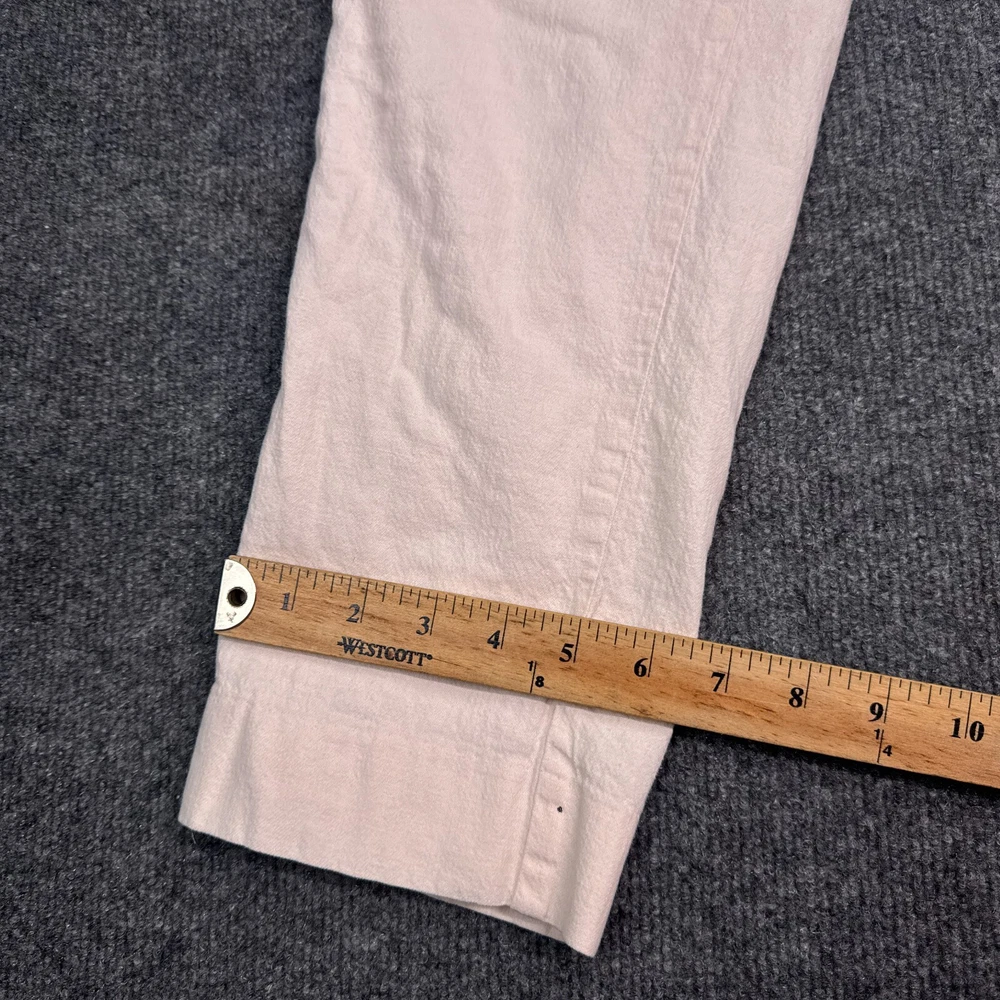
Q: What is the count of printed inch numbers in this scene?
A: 10